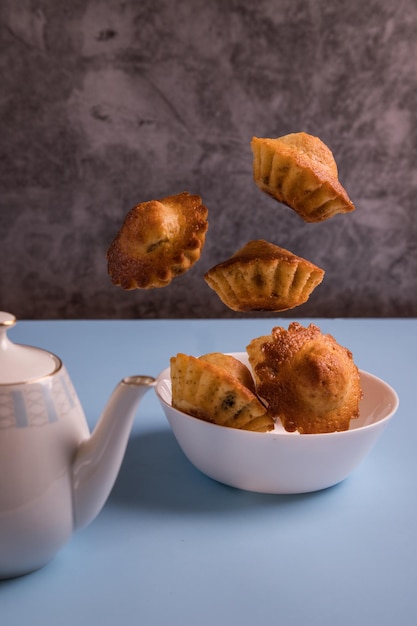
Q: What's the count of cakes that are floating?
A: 3